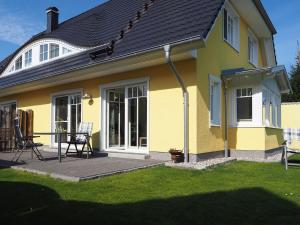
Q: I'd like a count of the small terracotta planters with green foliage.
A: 1